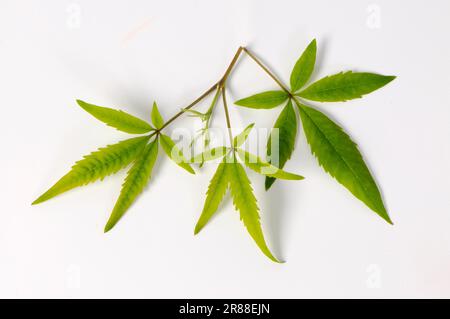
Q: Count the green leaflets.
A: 15